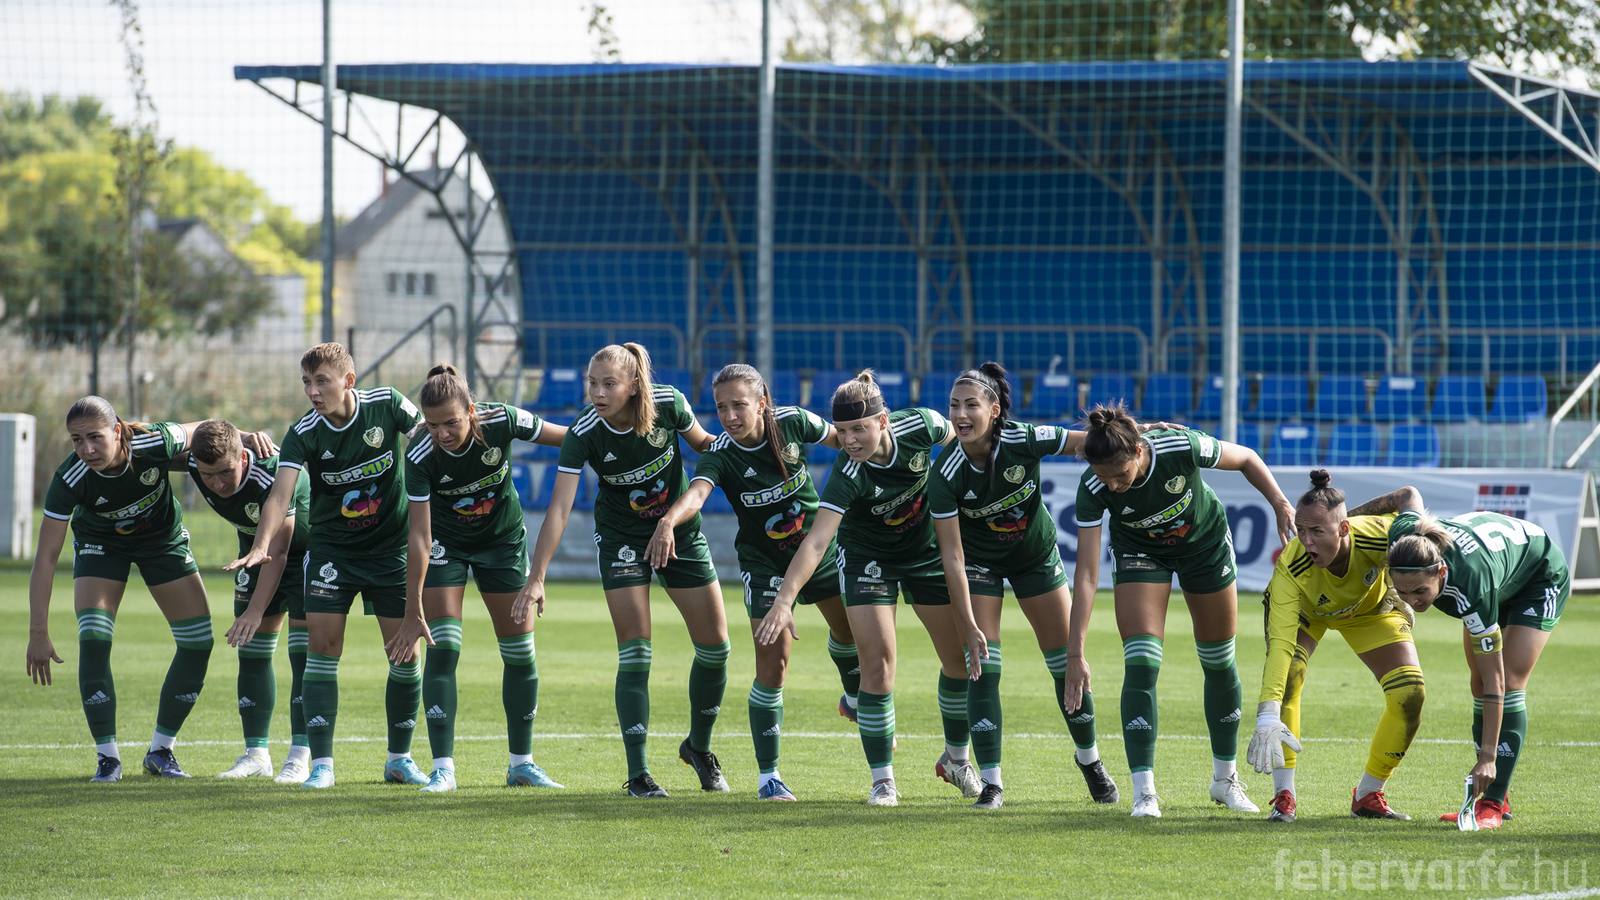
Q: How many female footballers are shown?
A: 11